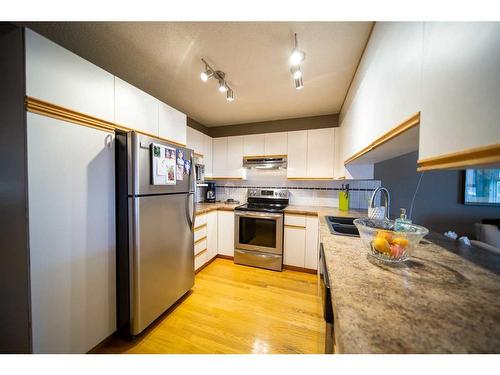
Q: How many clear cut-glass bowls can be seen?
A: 1